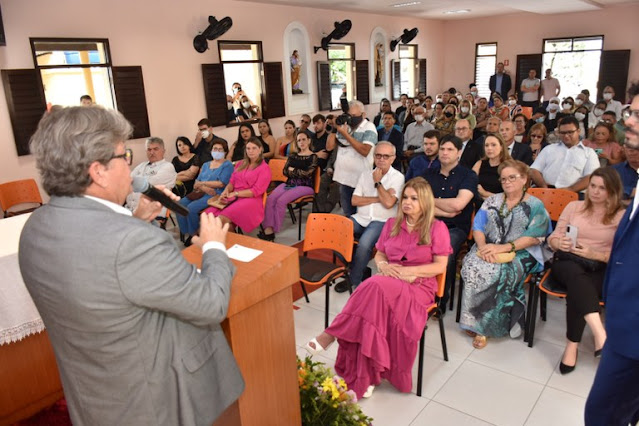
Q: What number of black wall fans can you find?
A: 3